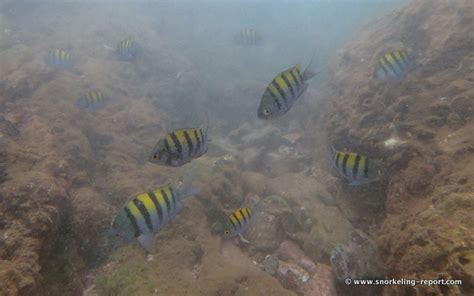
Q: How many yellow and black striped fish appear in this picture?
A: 10